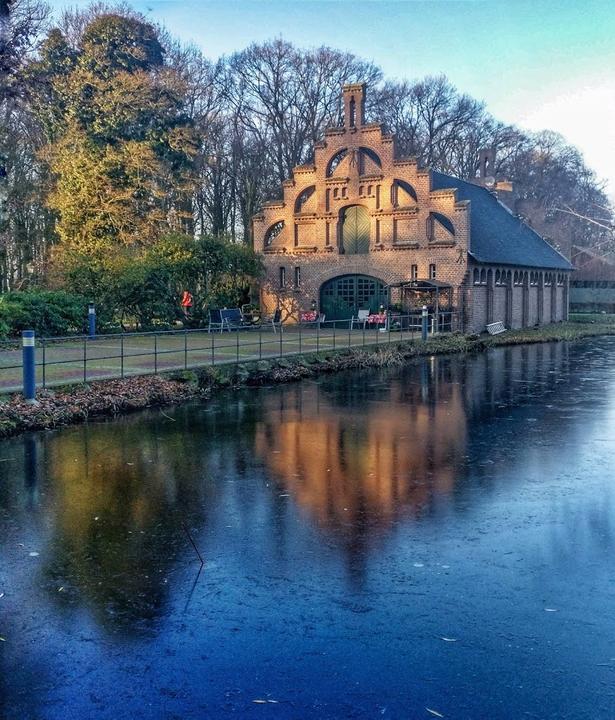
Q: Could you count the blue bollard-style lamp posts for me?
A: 3